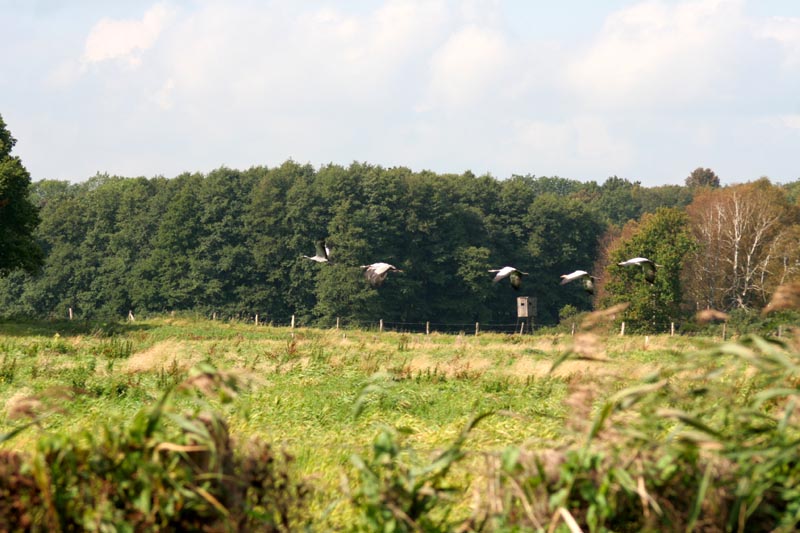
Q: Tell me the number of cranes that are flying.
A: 5